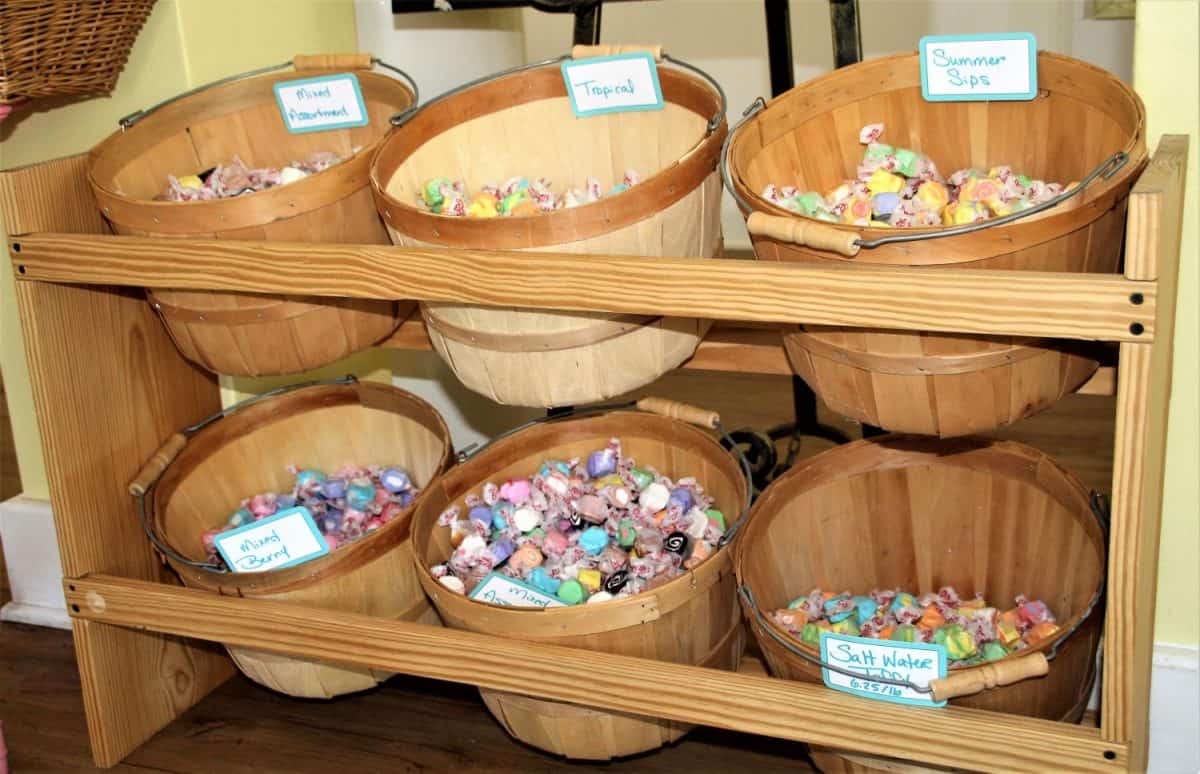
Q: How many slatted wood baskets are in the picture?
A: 6